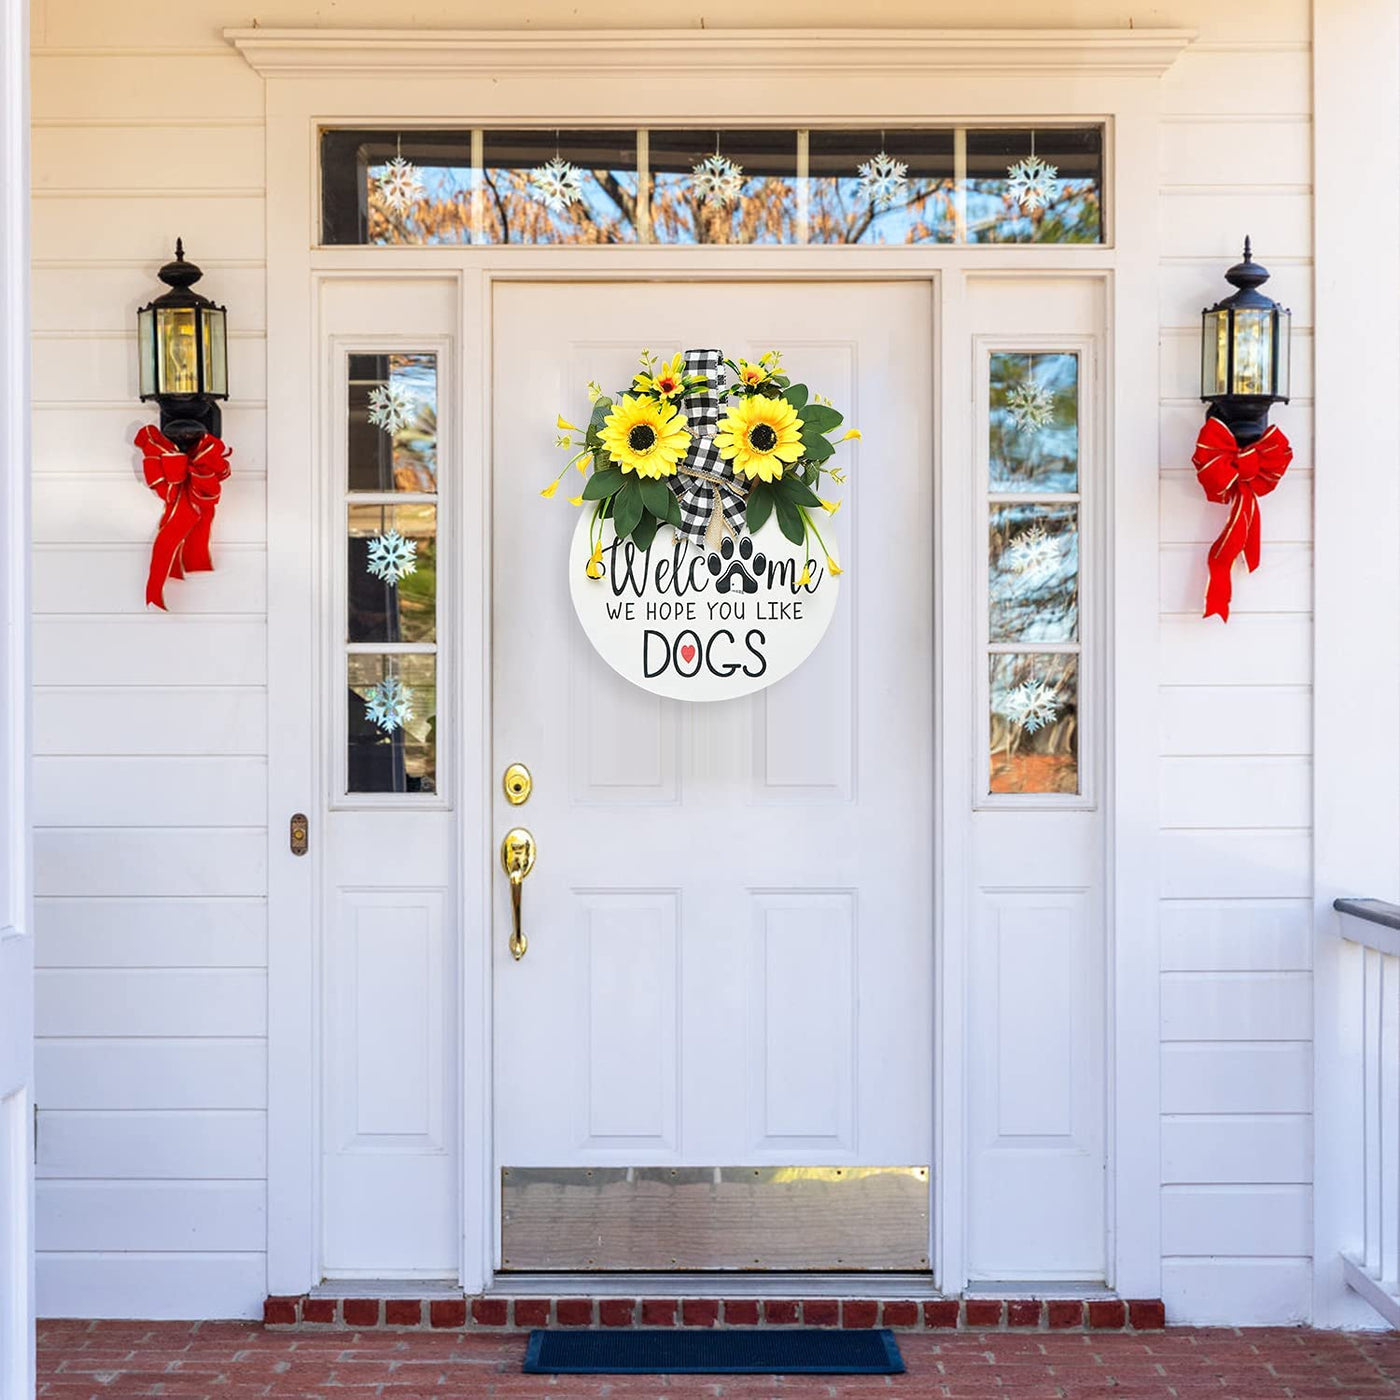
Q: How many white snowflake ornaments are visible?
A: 11